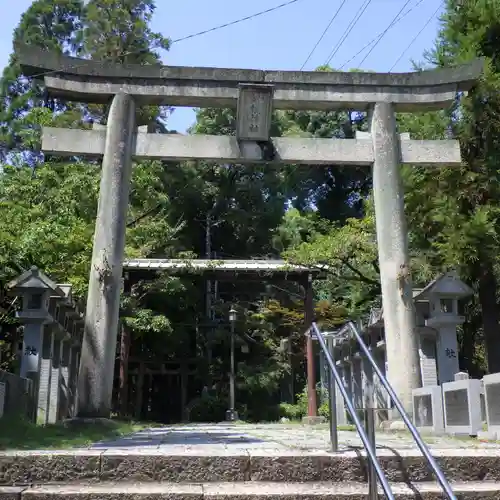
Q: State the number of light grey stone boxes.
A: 3